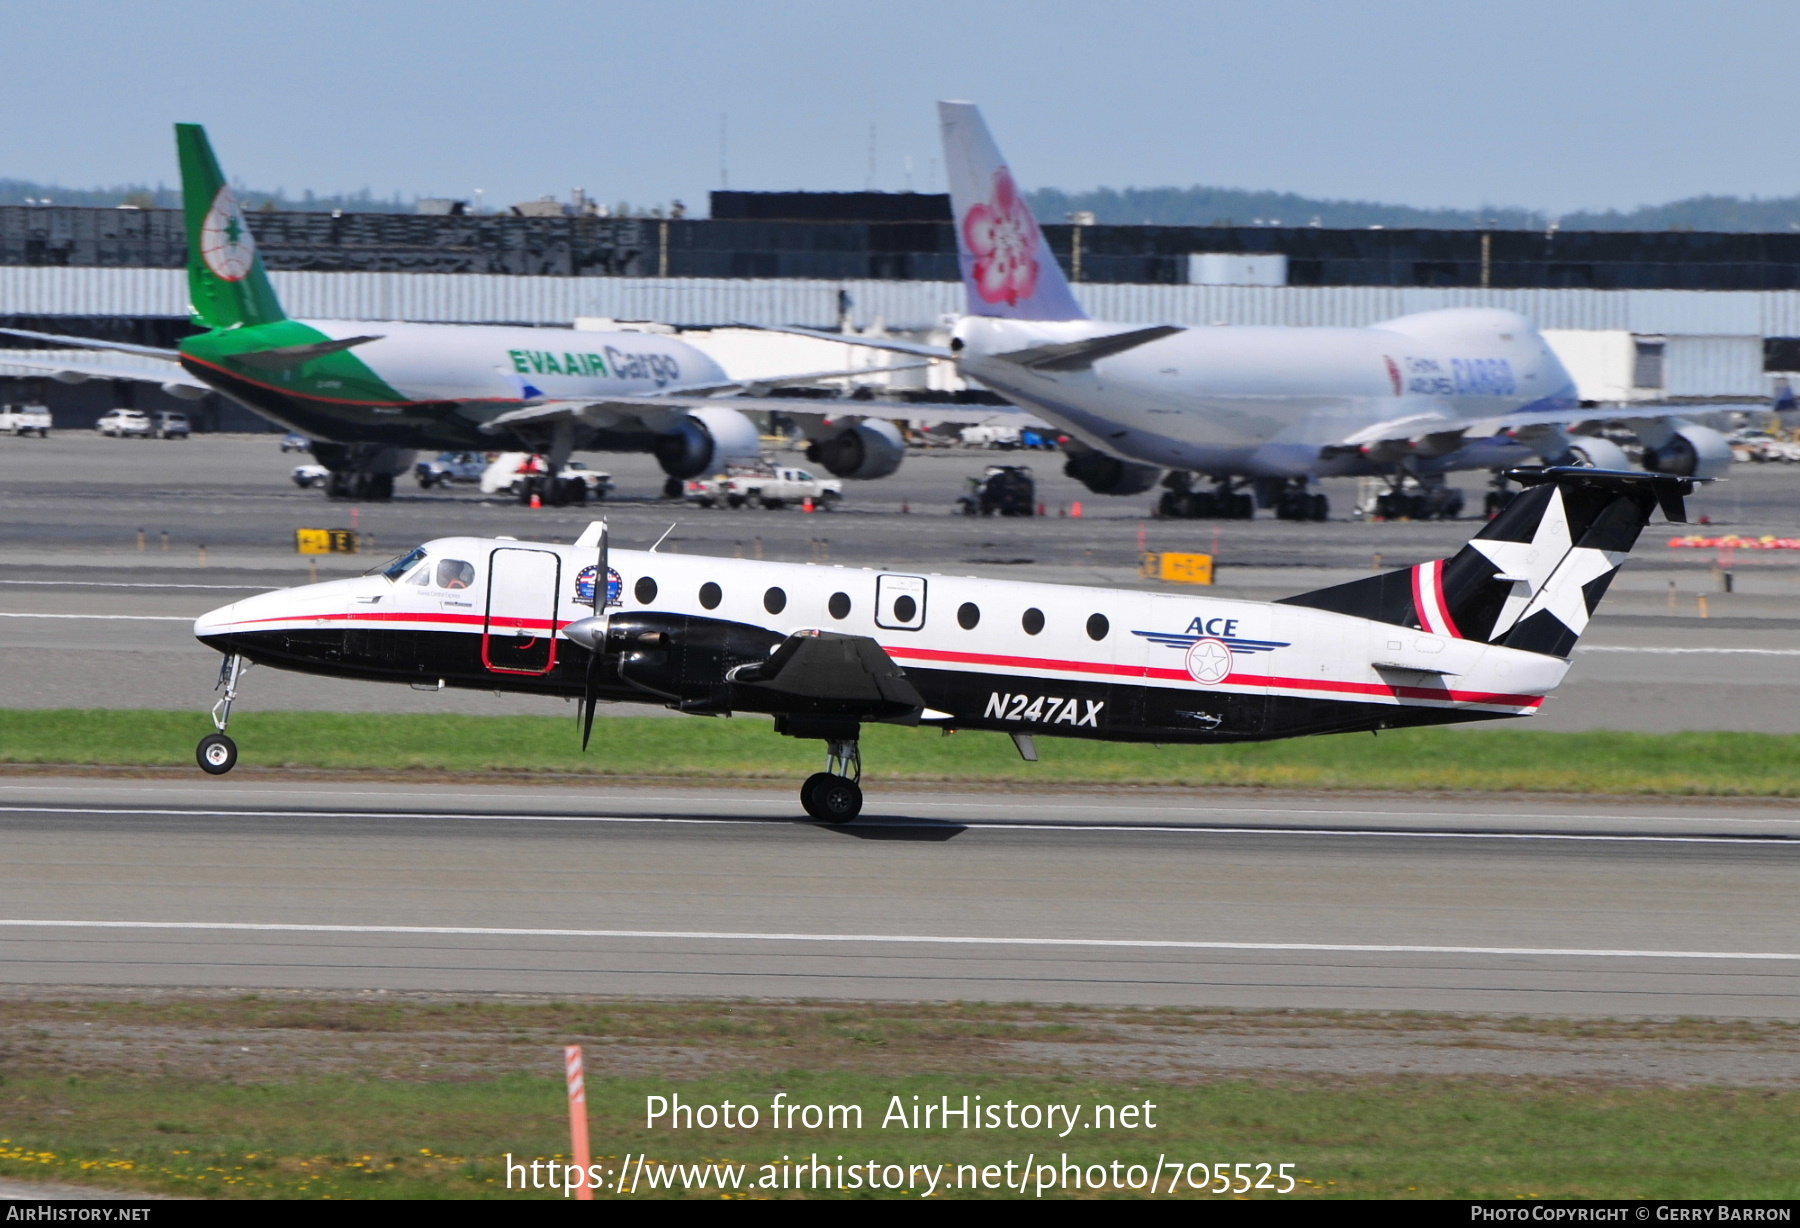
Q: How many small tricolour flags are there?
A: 0